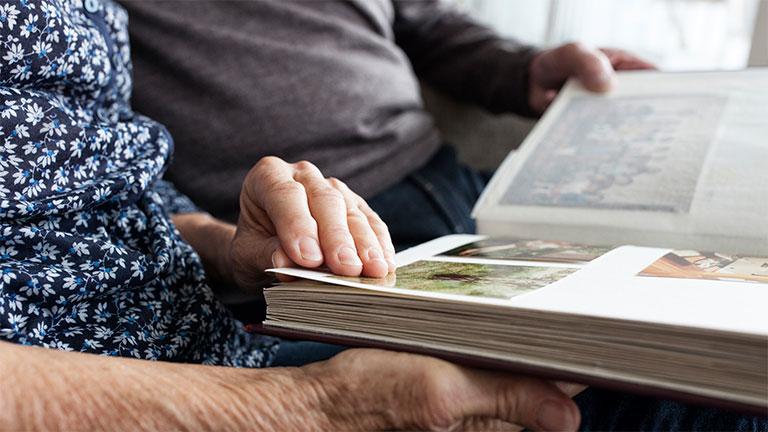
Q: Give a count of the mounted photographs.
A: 4